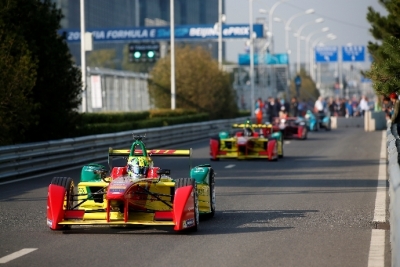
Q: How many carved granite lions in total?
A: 0